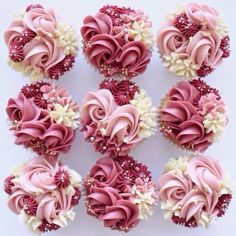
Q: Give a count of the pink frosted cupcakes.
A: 9